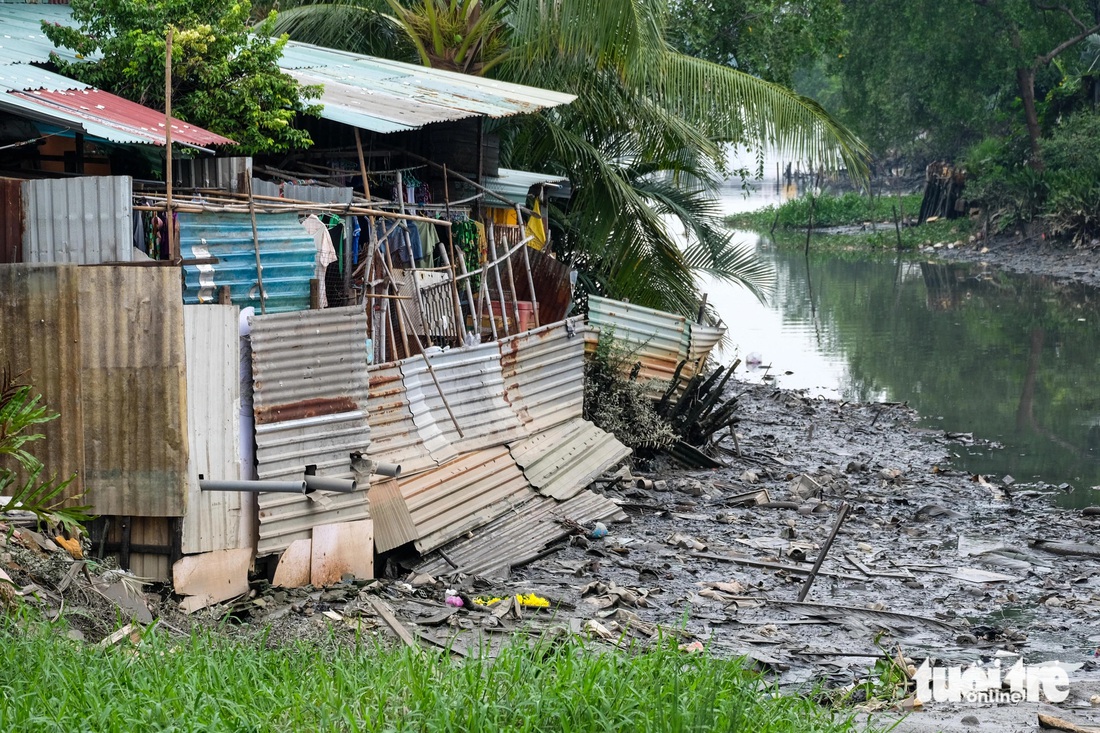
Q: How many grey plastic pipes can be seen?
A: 3